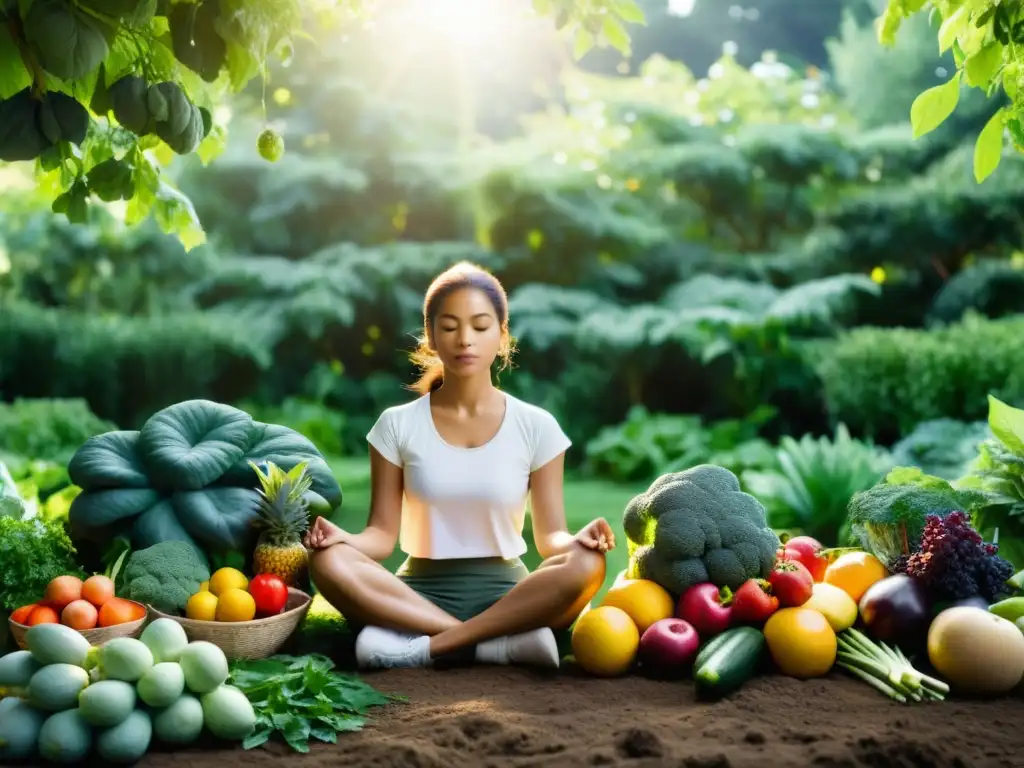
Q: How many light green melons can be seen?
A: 13